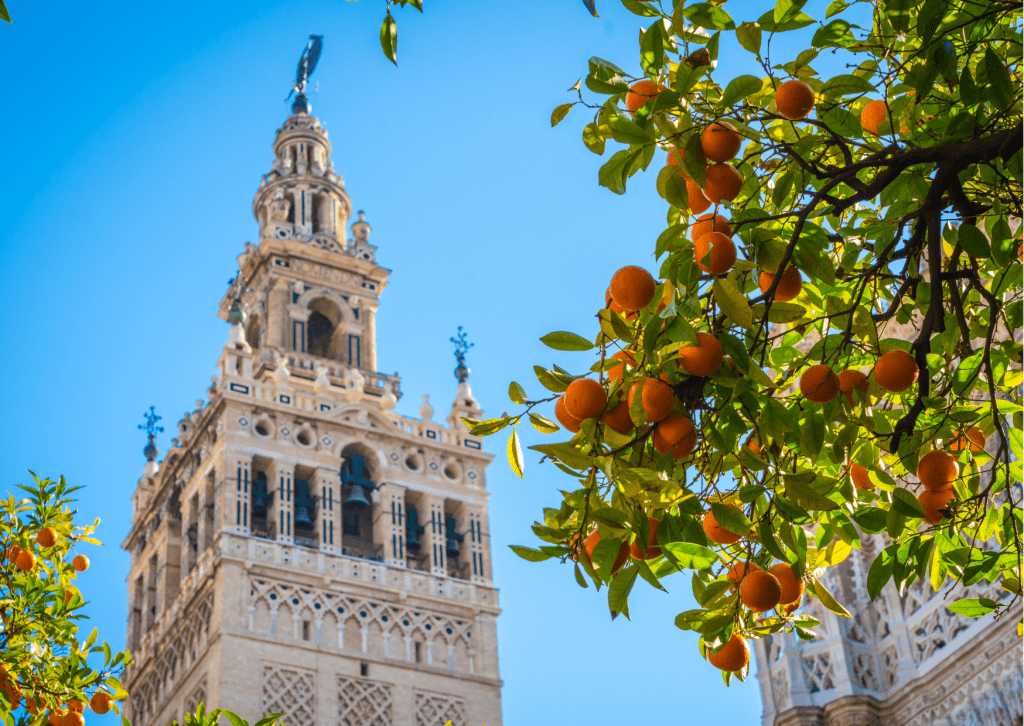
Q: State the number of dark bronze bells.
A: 5